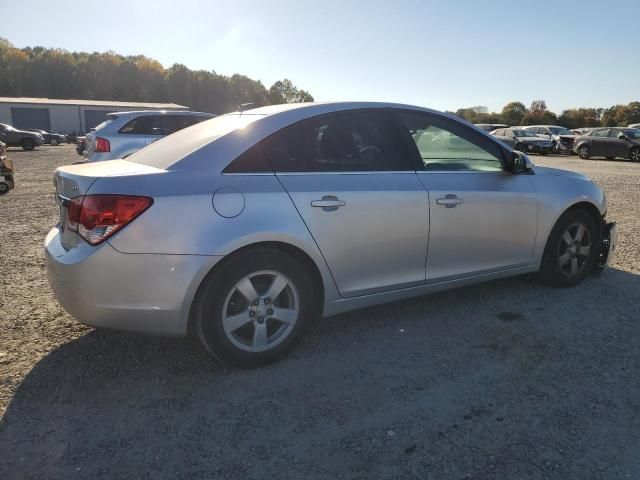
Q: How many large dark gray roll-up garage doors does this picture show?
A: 2